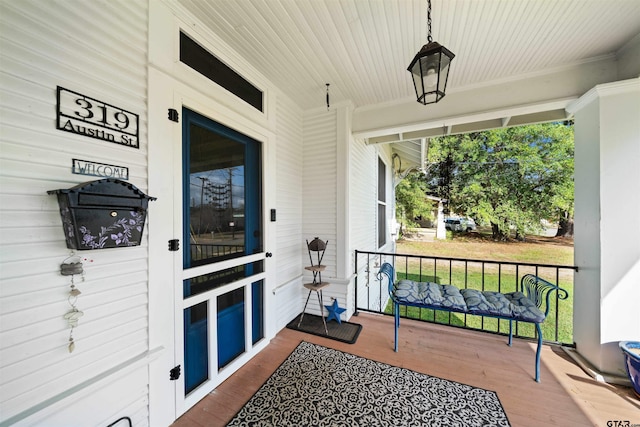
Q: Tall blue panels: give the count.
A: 3